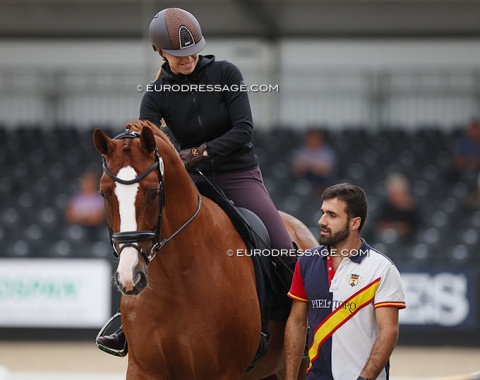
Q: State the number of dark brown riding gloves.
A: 1